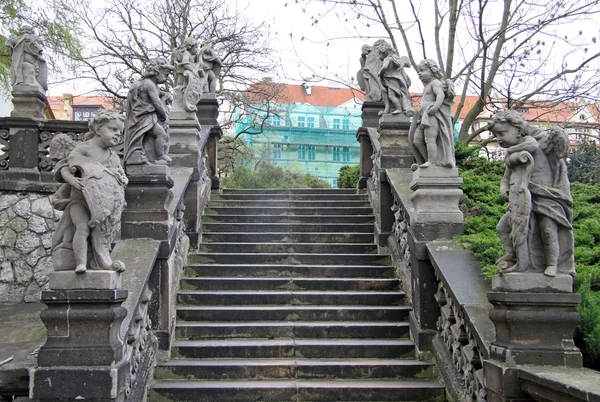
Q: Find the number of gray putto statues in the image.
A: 9